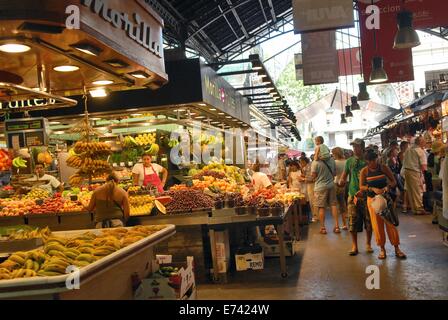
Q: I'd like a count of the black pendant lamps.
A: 6